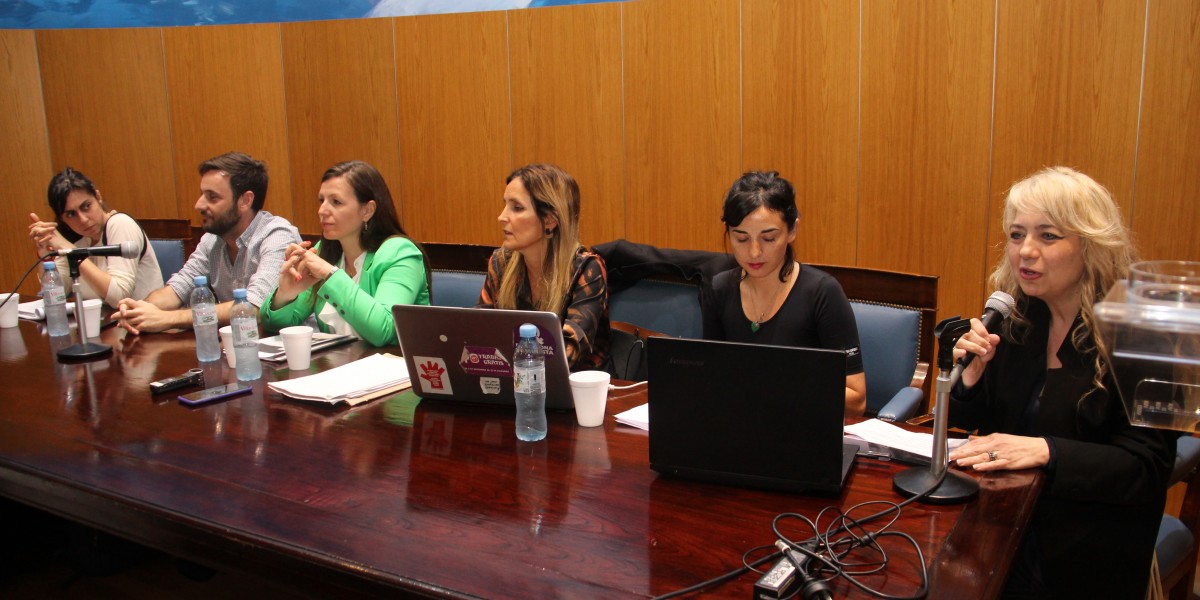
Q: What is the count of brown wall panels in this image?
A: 11